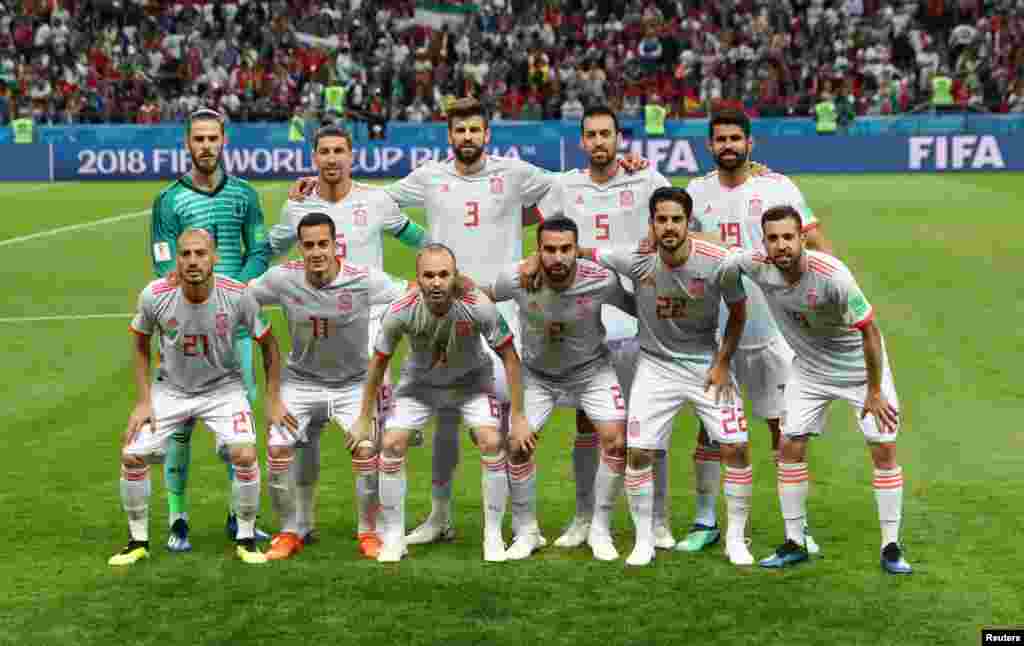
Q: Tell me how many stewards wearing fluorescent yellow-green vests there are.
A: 6